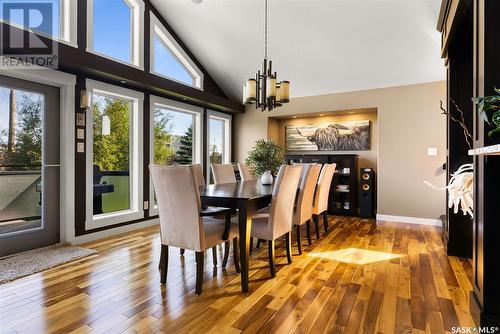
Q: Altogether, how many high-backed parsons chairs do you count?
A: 8